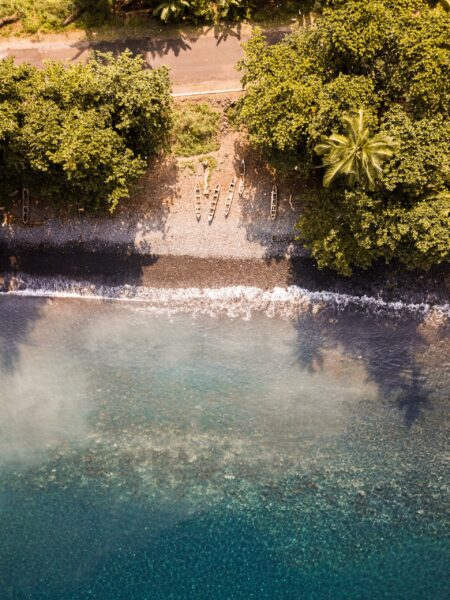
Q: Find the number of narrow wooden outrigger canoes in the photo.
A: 6